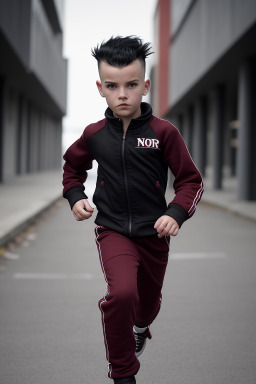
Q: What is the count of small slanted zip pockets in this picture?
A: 2